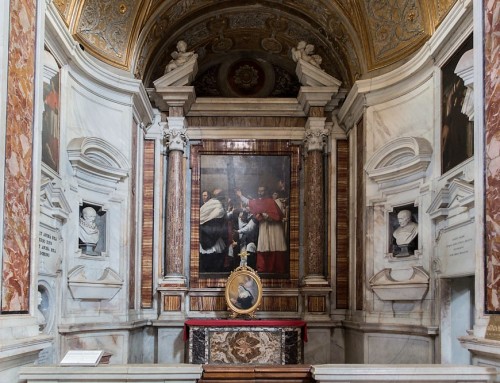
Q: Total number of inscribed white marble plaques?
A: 2